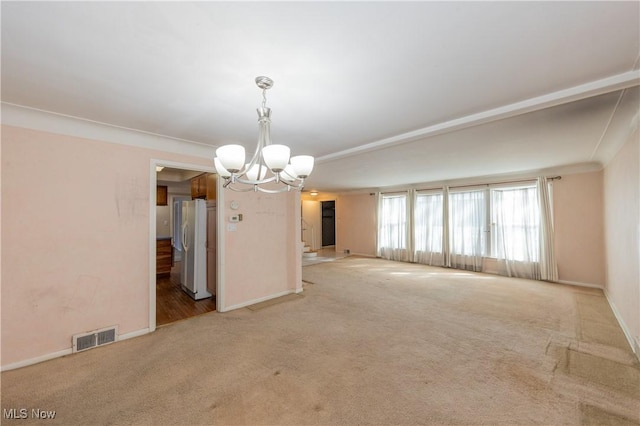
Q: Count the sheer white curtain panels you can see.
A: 4